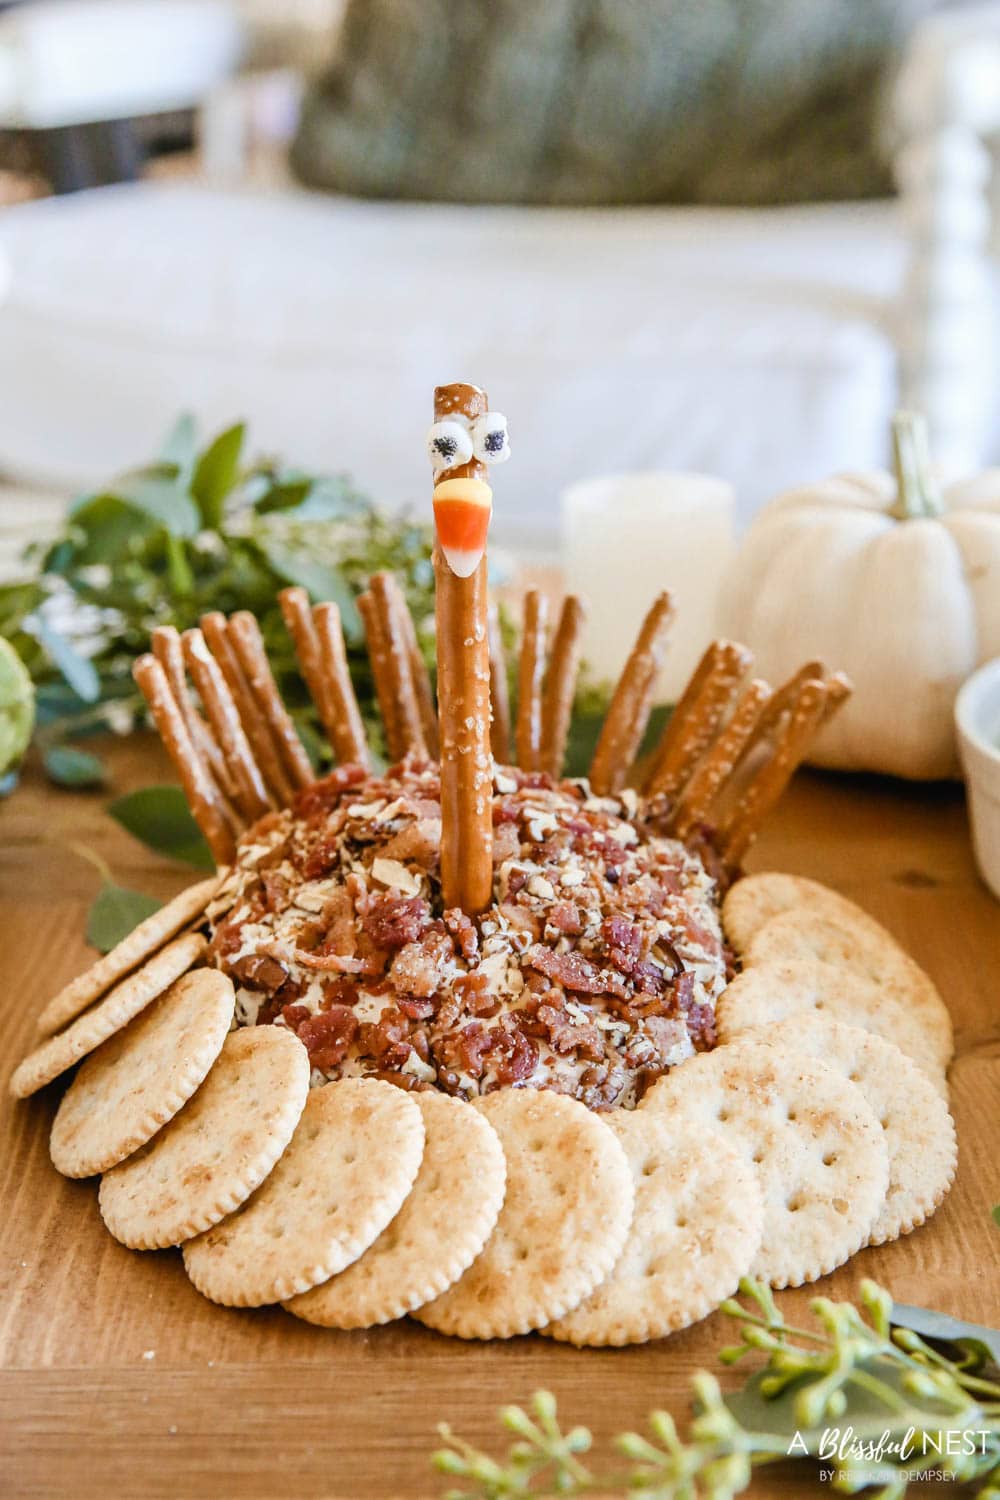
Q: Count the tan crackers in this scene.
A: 13